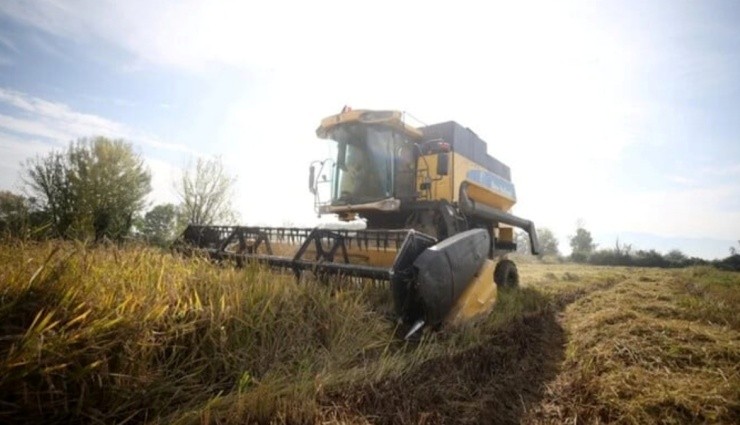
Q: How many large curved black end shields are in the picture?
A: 1